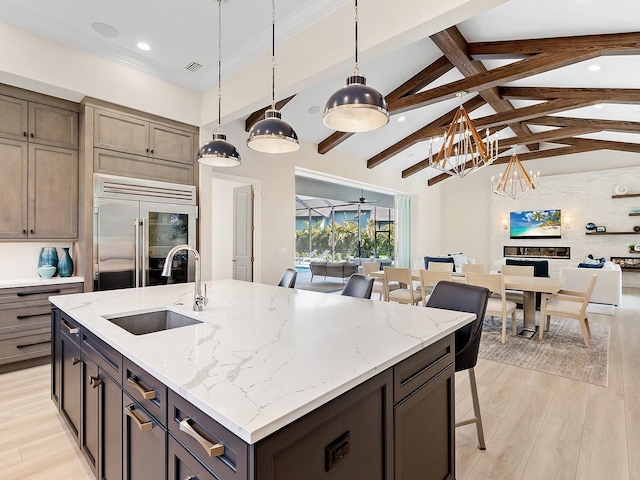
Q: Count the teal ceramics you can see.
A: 3